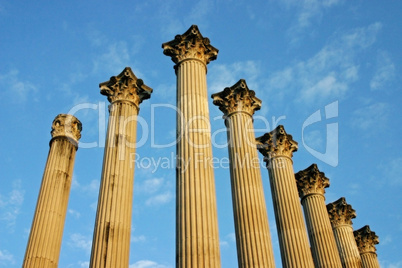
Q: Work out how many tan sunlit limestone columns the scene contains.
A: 8